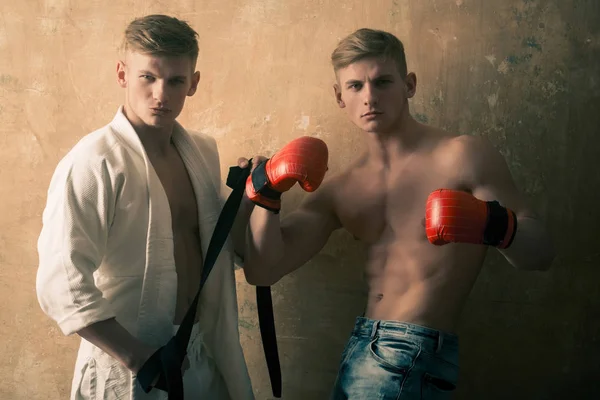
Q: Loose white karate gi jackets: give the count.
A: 1